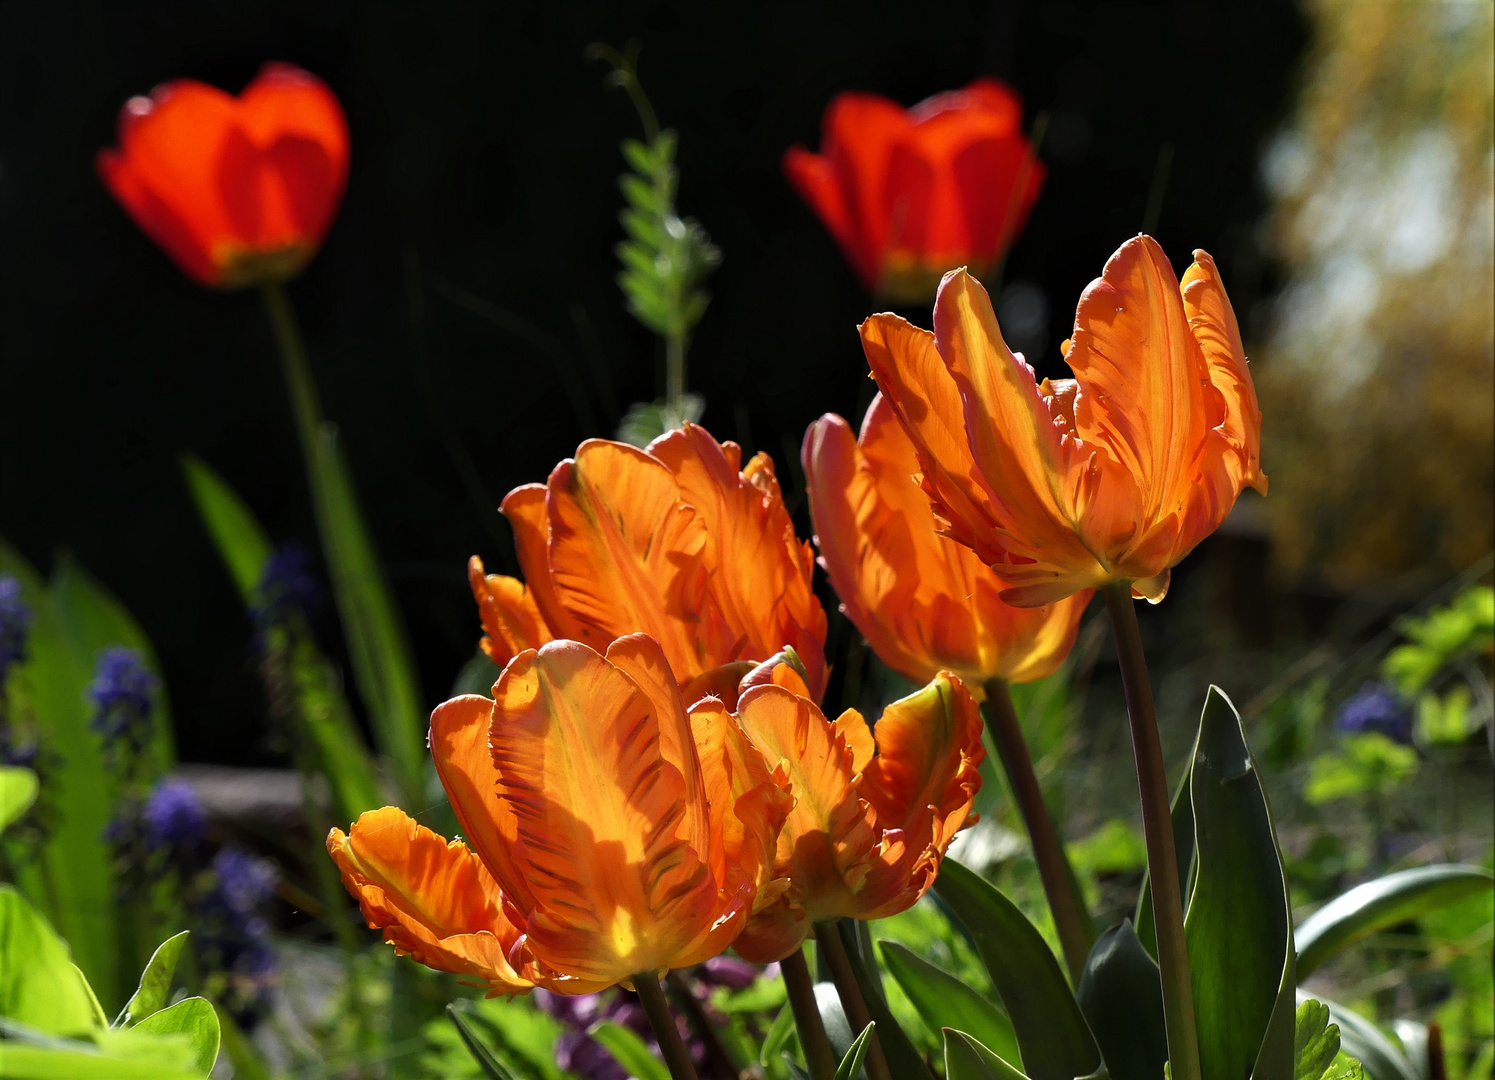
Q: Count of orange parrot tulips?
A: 5